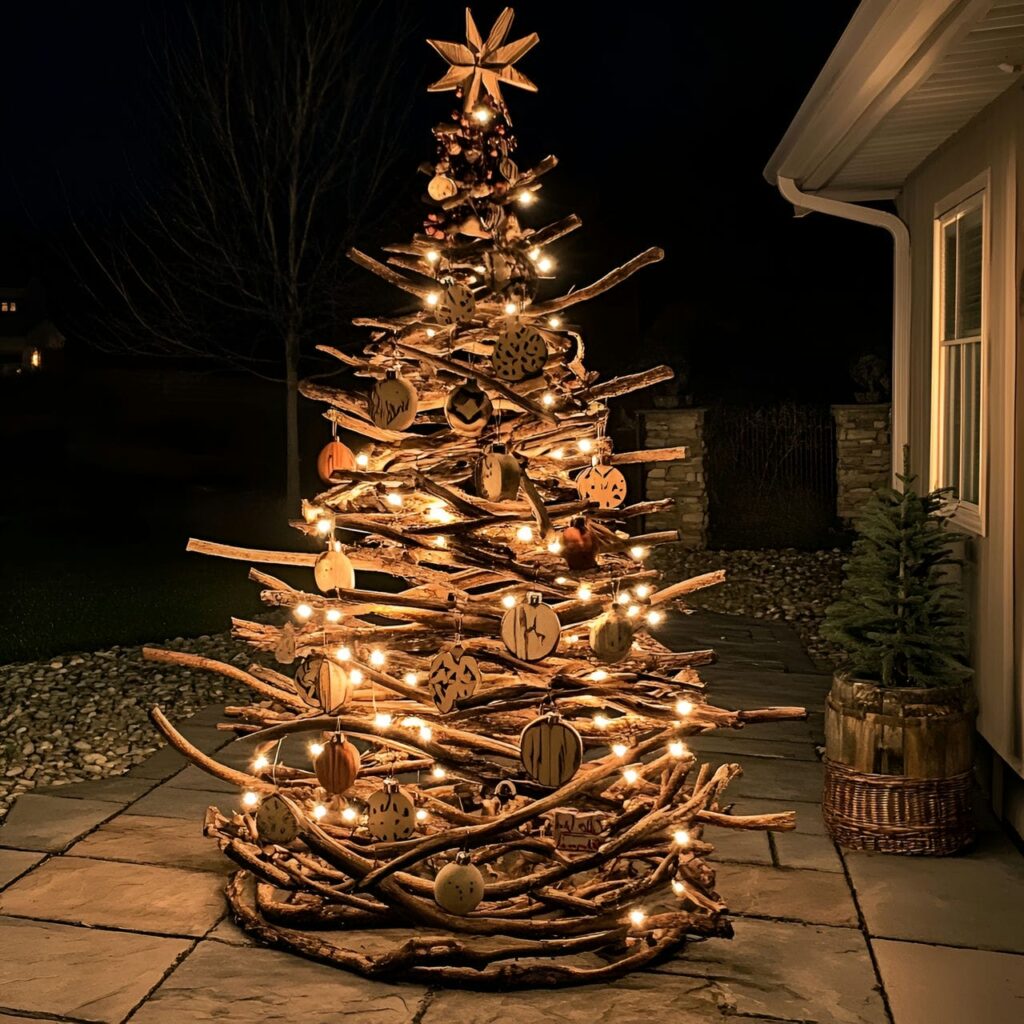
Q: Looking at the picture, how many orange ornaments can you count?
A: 3